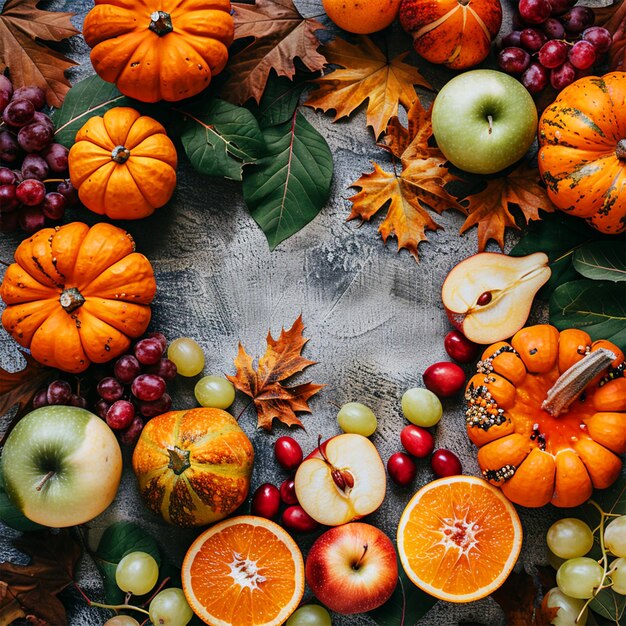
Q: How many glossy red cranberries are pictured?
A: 9